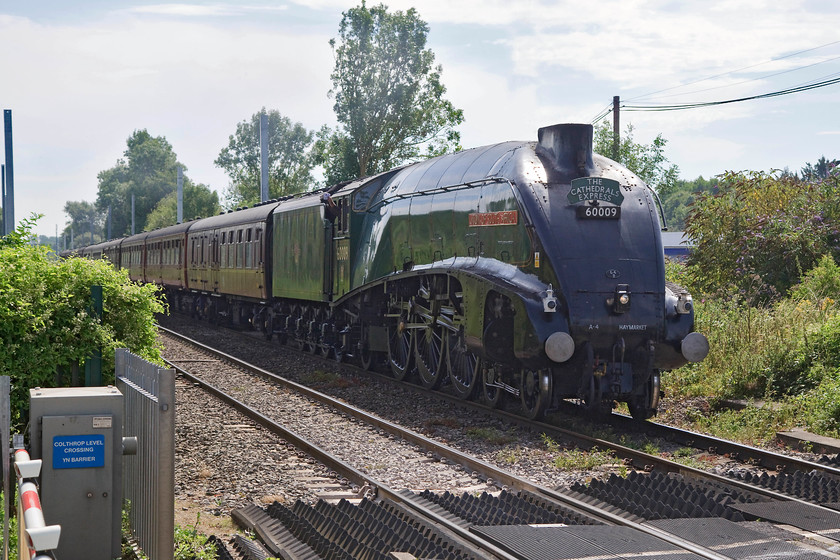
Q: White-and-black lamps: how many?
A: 2